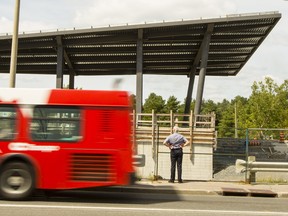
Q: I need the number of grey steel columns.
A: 5